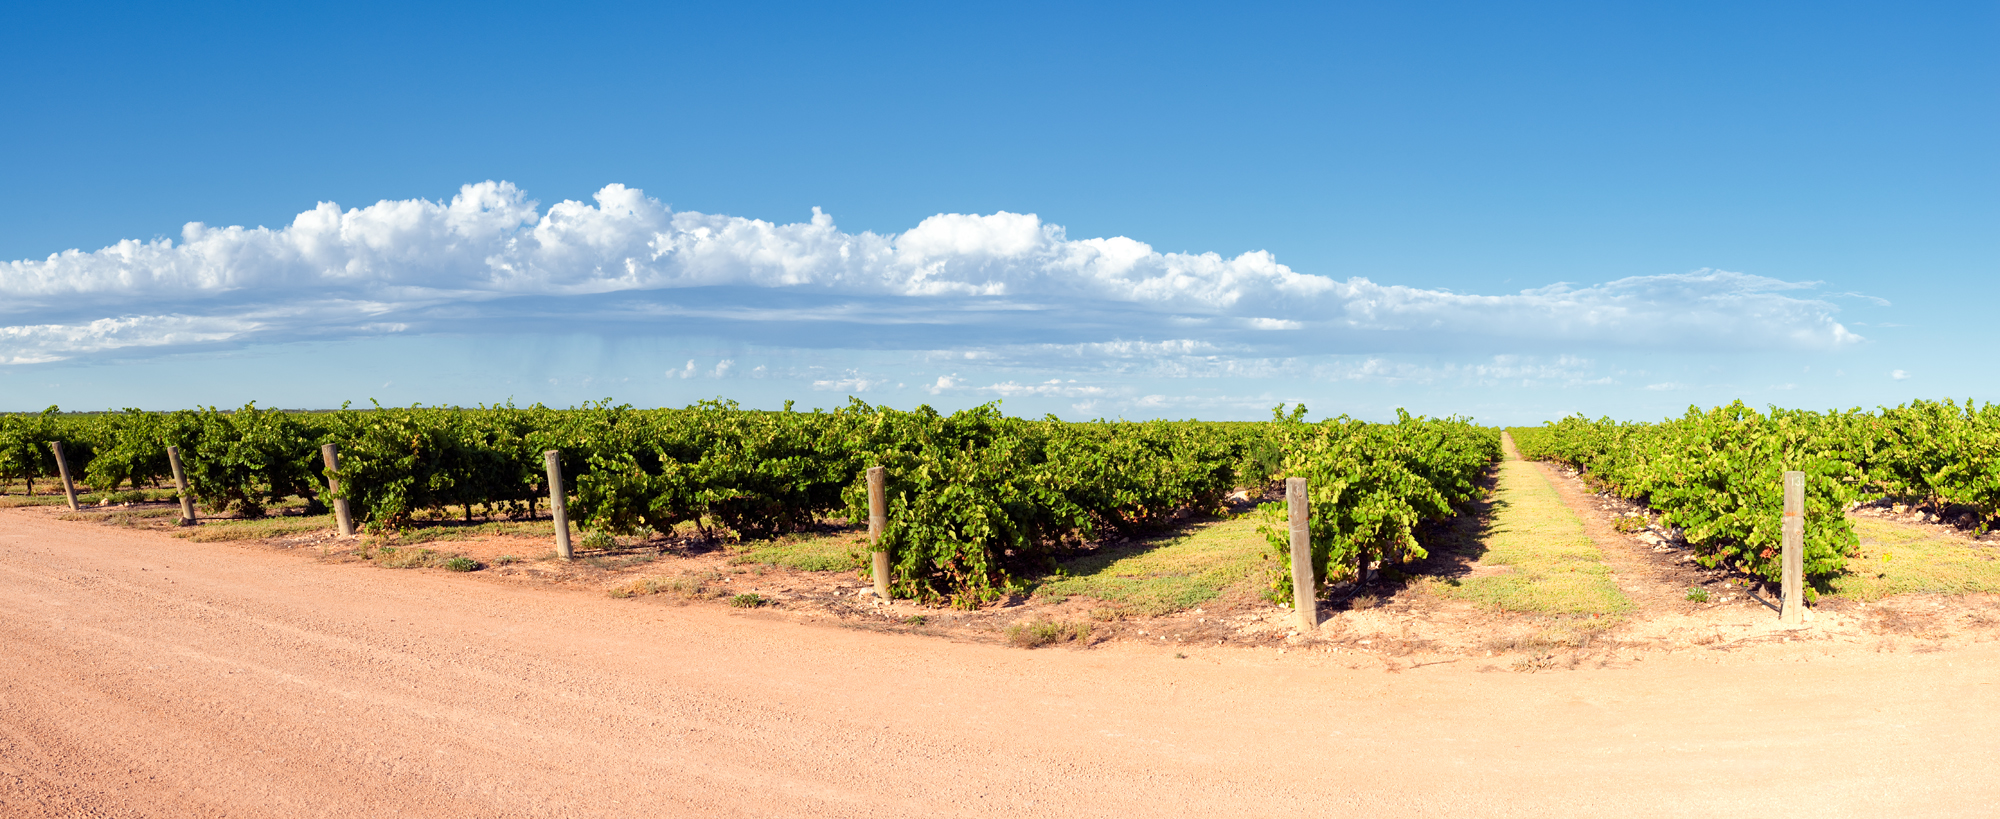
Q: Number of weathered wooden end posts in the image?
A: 7